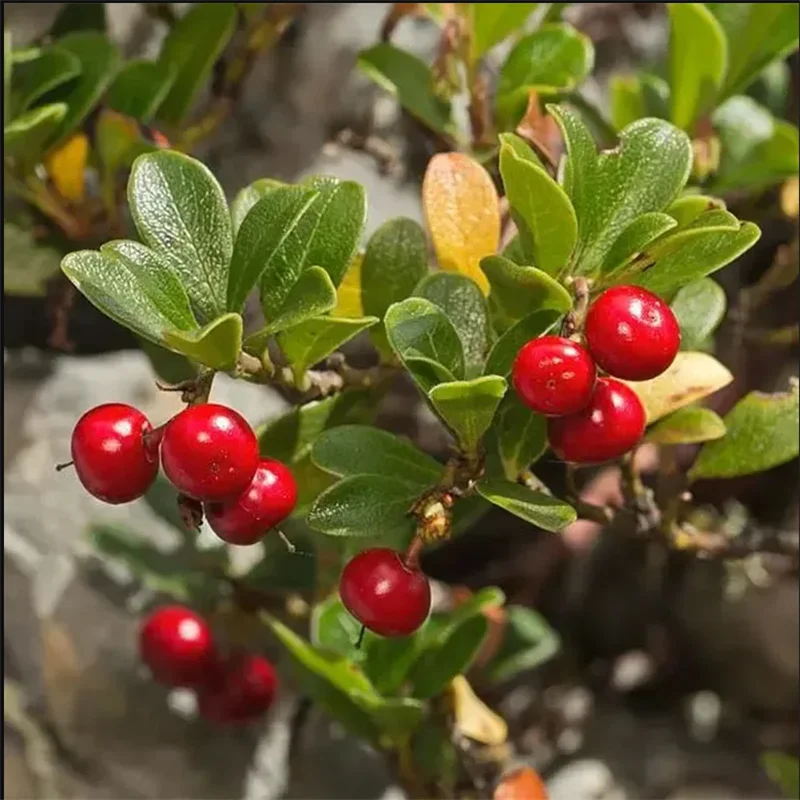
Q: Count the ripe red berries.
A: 9